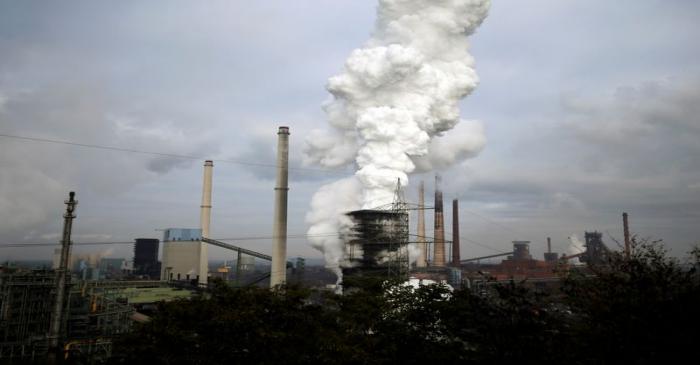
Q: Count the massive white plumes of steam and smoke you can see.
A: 1